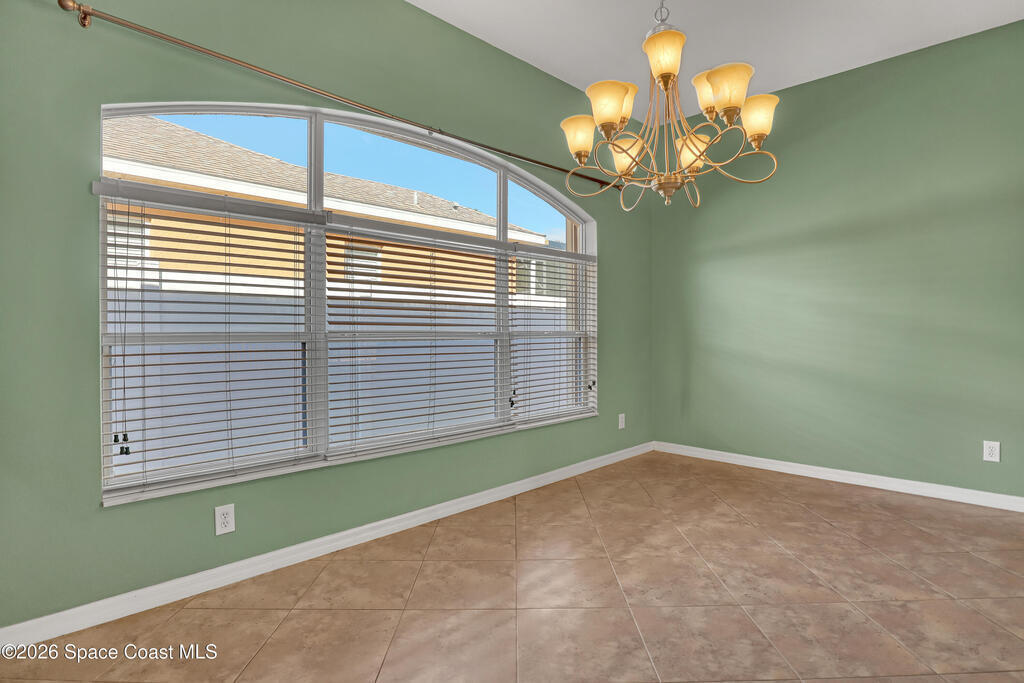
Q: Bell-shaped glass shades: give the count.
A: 9